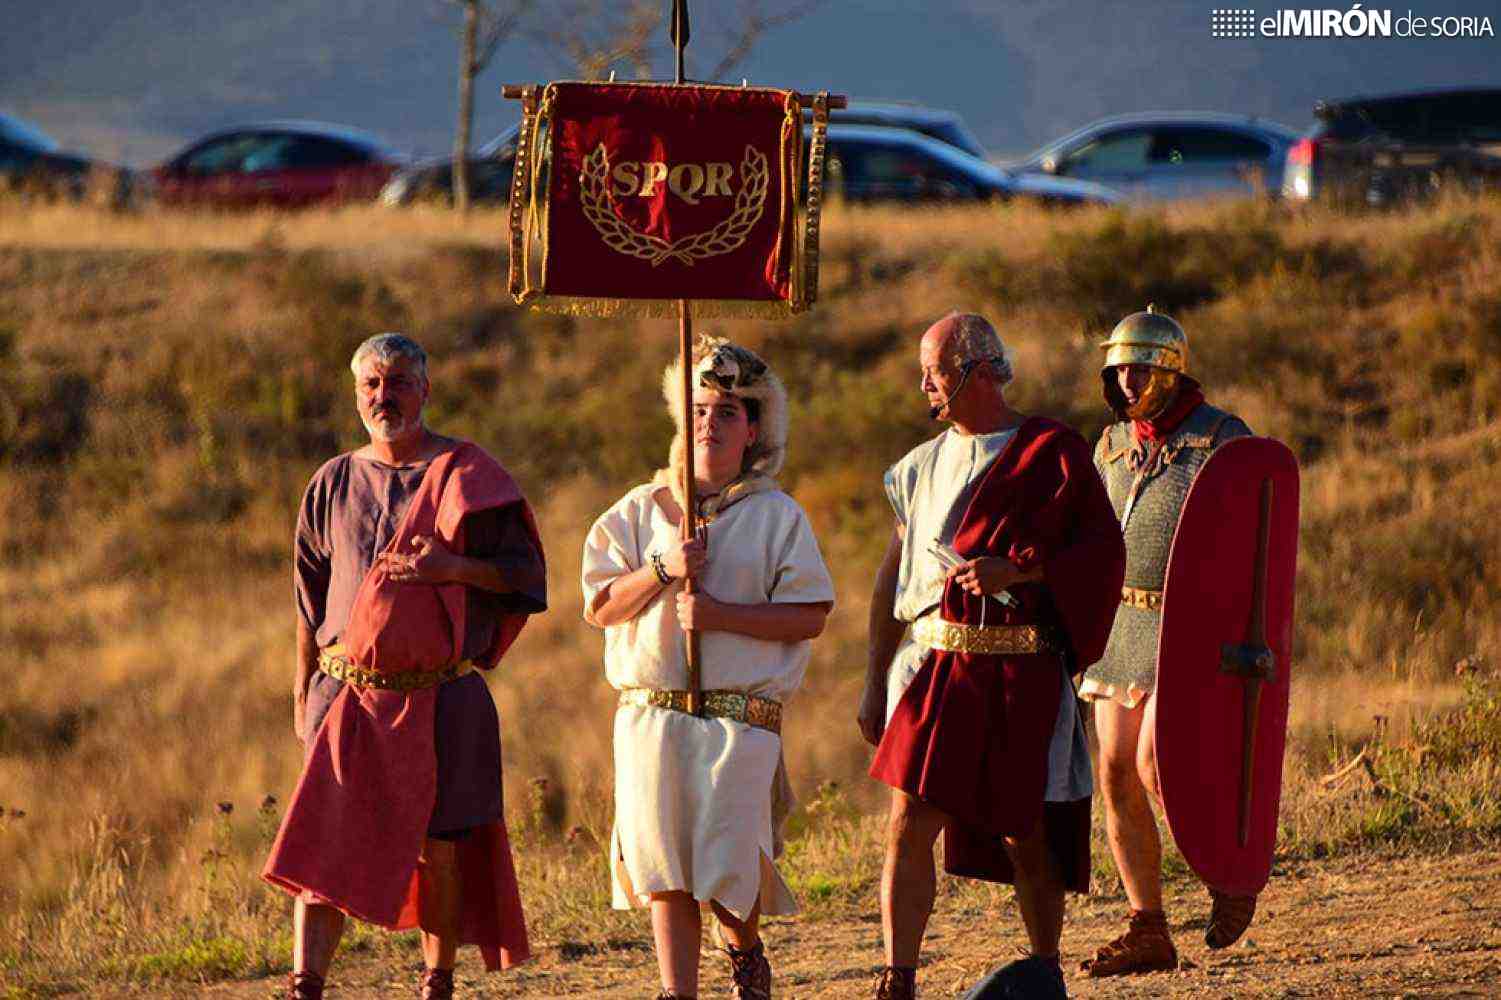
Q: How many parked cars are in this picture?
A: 7